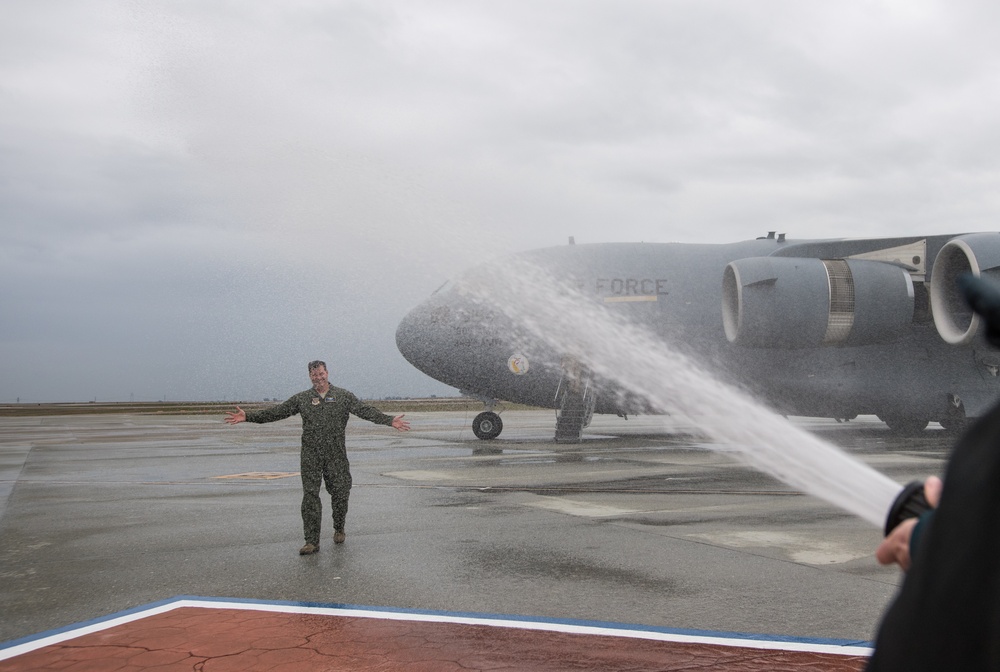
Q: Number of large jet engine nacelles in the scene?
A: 2